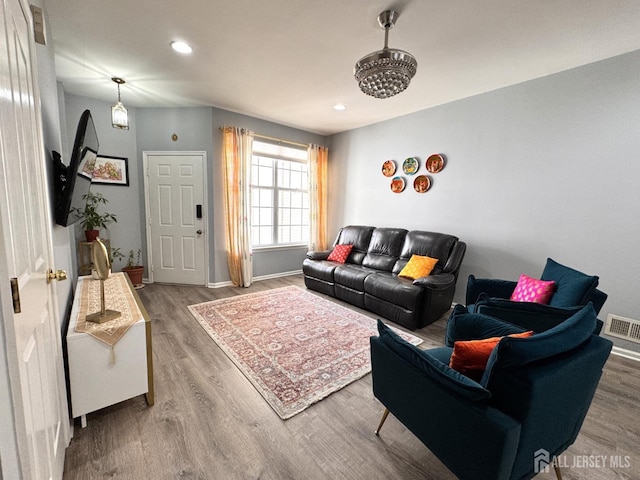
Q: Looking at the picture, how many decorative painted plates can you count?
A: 5